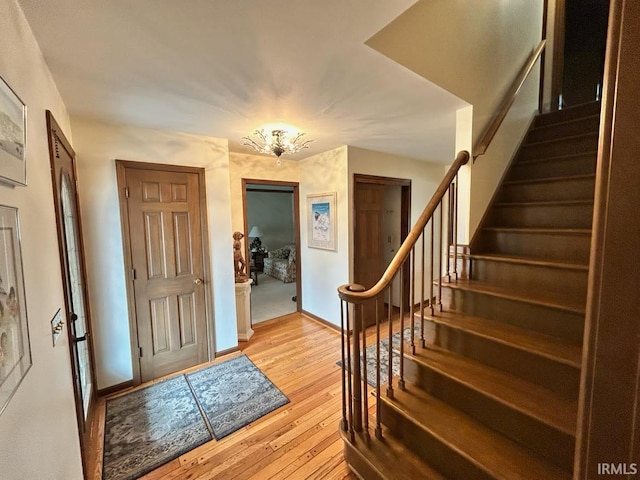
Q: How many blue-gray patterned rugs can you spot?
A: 3